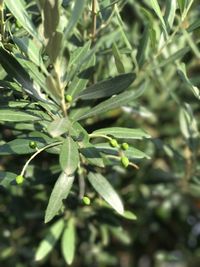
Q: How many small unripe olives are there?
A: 7